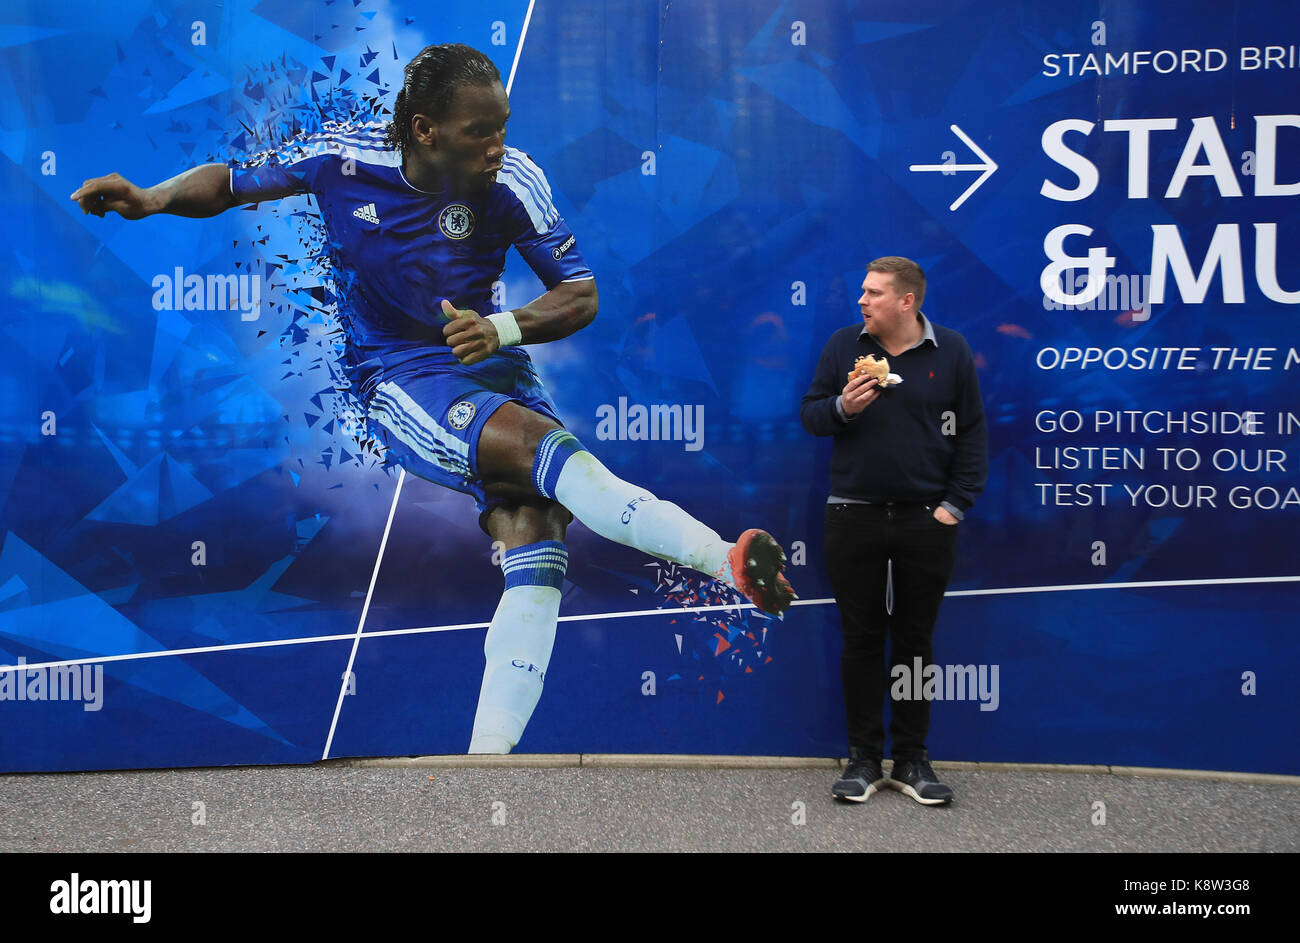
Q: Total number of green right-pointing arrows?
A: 0